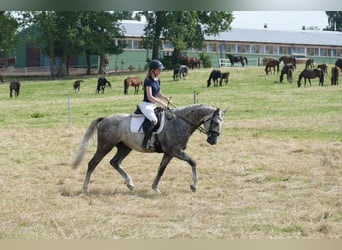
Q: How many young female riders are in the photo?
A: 1